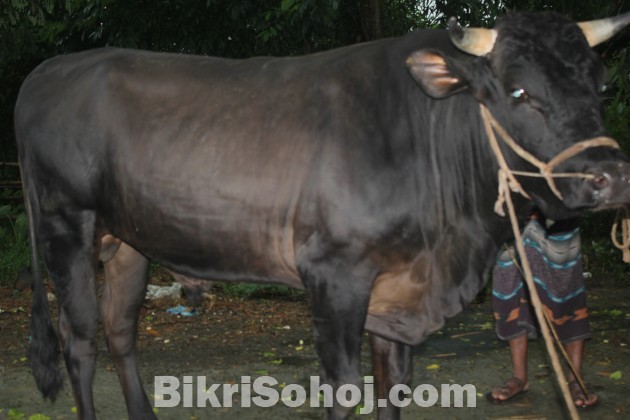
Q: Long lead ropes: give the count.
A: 1